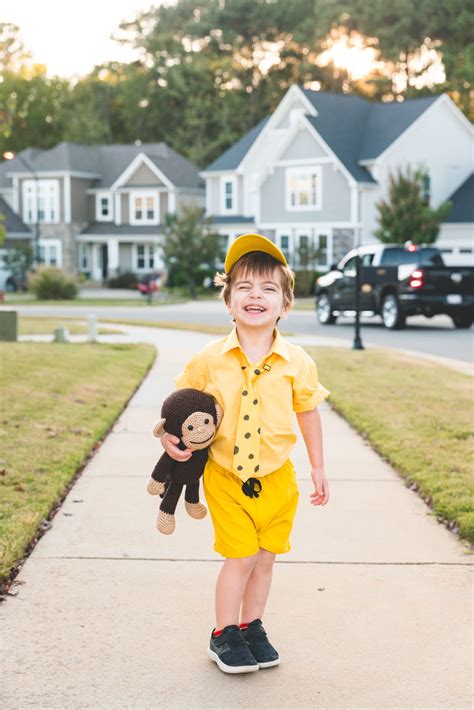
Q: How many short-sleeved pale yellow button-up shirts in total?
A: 1